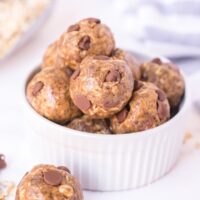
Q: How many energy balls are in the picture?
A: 9